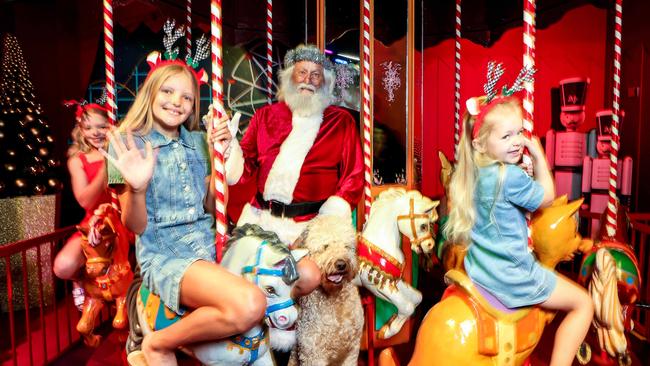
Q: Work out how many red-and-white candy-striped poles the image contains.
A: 8